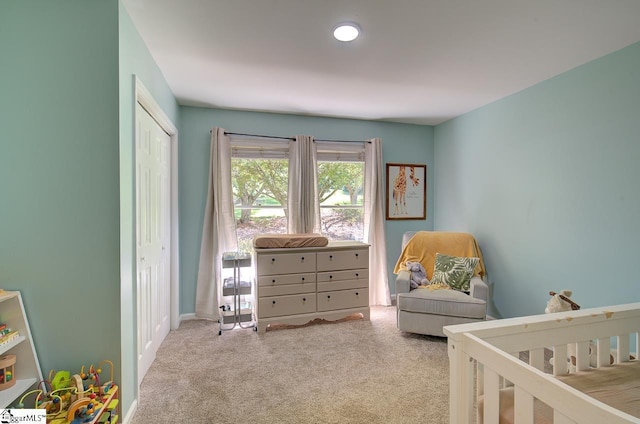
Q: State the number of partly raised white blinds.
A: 2